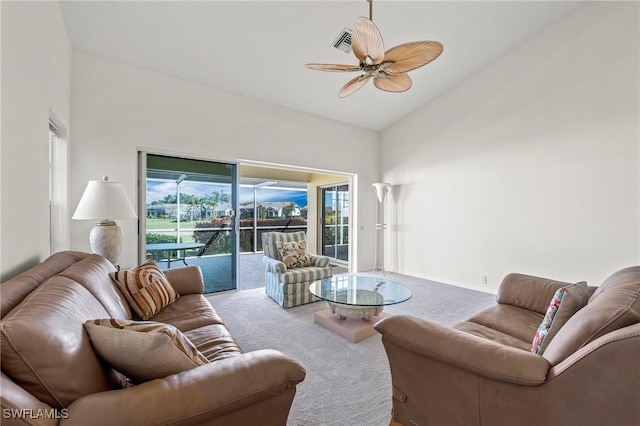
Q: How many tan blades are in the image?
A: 5